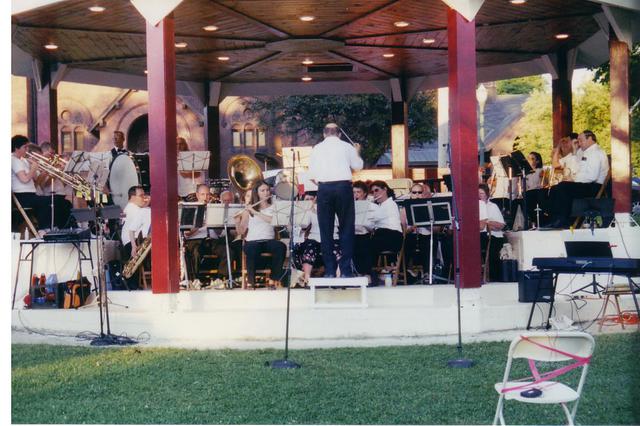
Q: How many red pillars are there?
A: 2